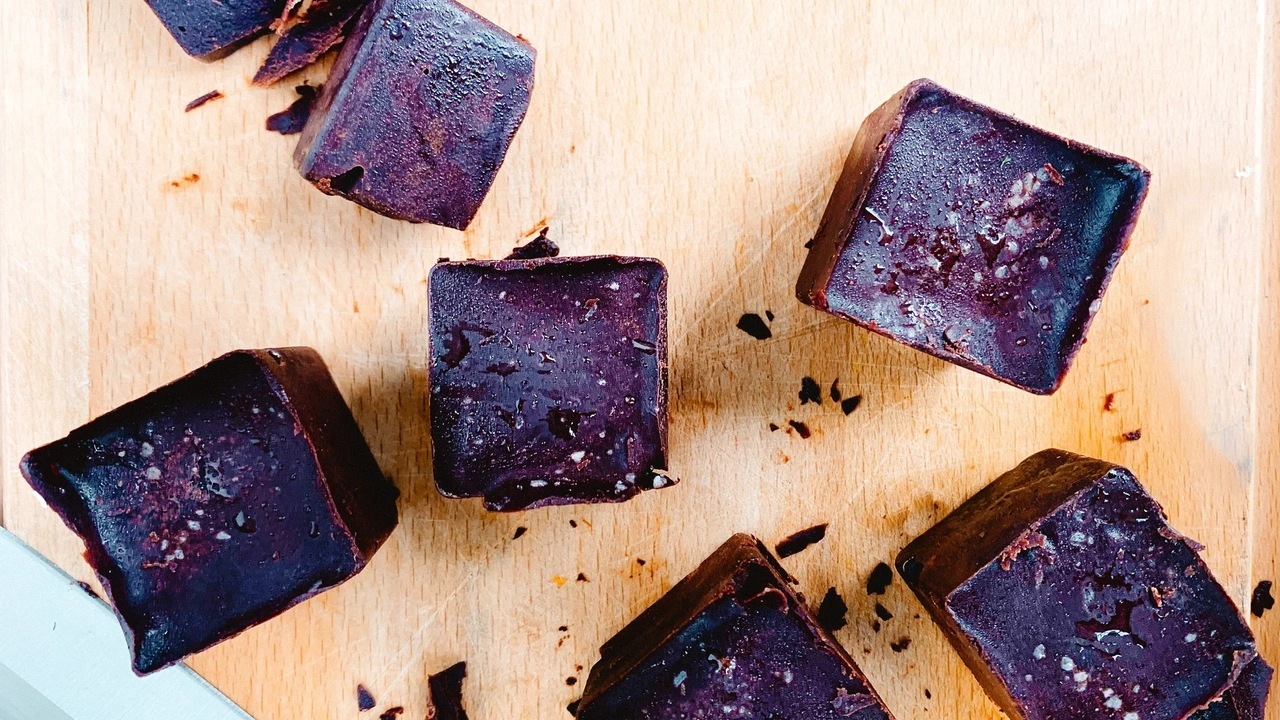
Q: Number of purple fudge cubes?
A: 7